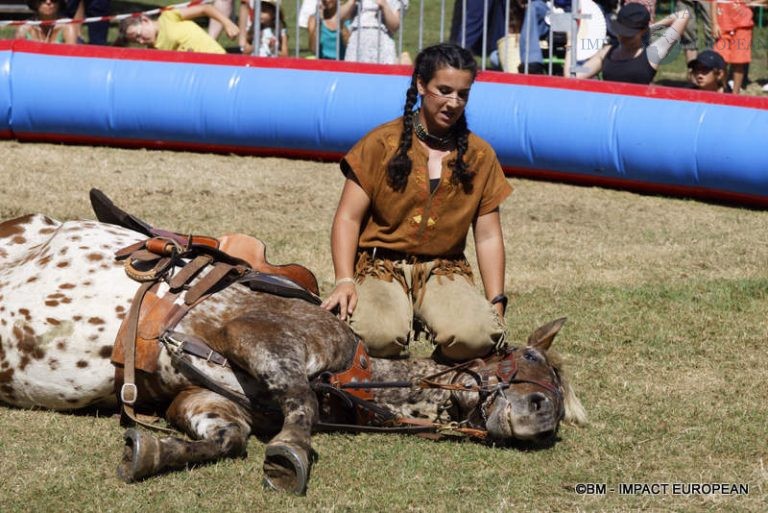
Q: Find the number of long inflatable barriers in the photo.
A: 1